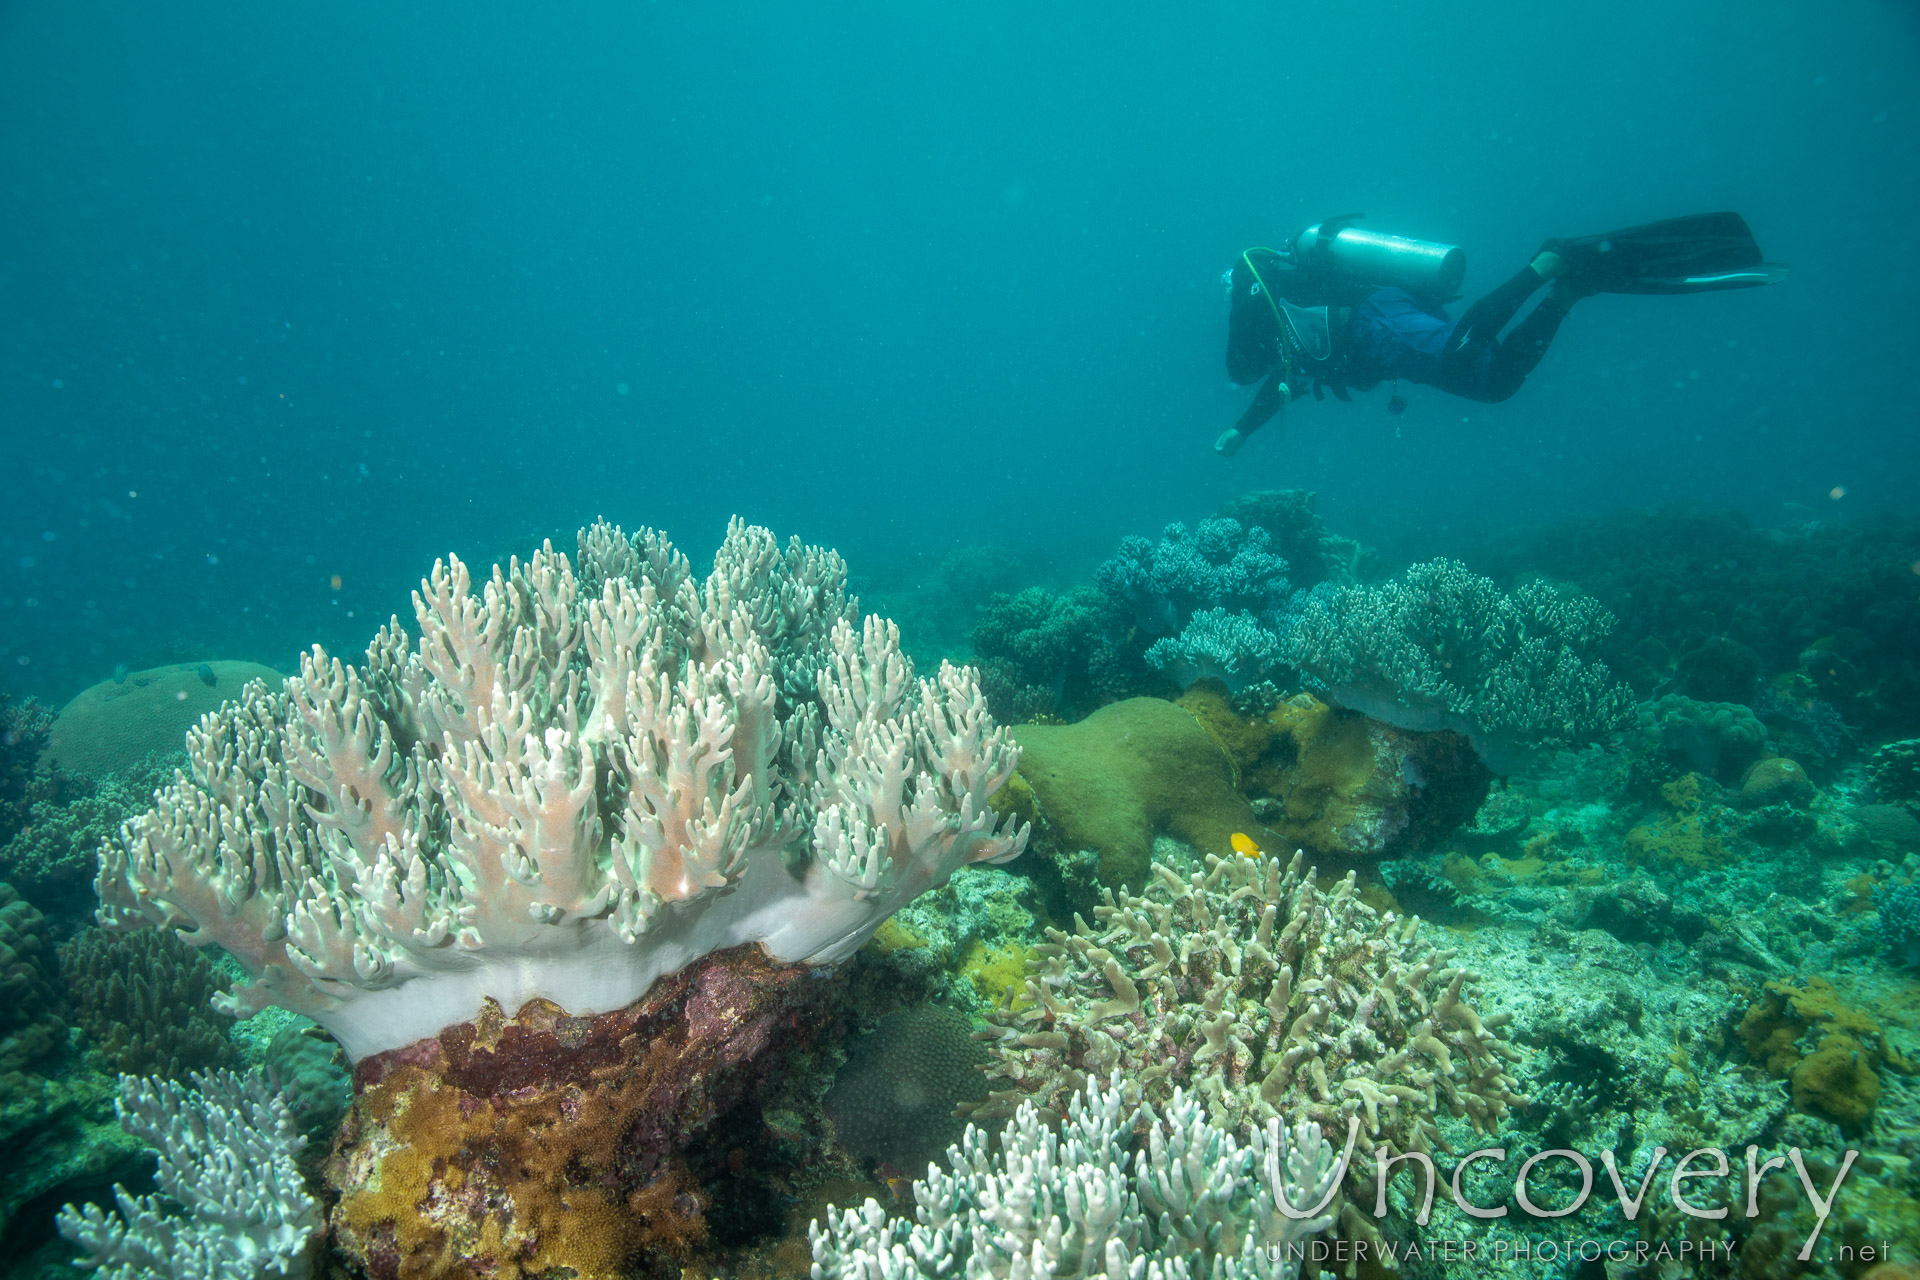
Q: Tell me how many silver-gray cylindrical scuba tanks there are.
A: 1